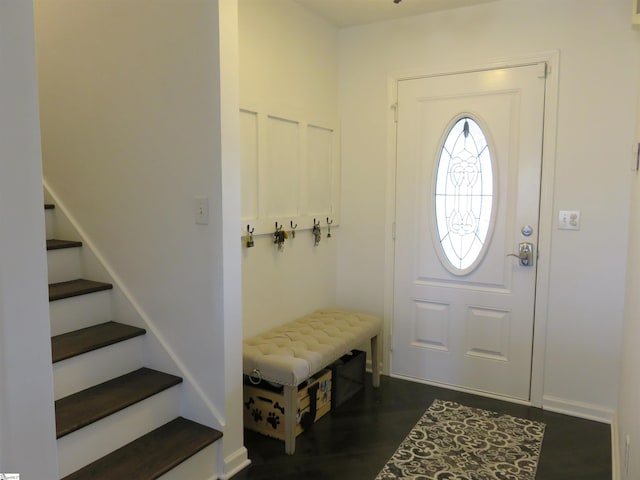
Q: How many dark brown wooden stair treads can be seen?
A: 6